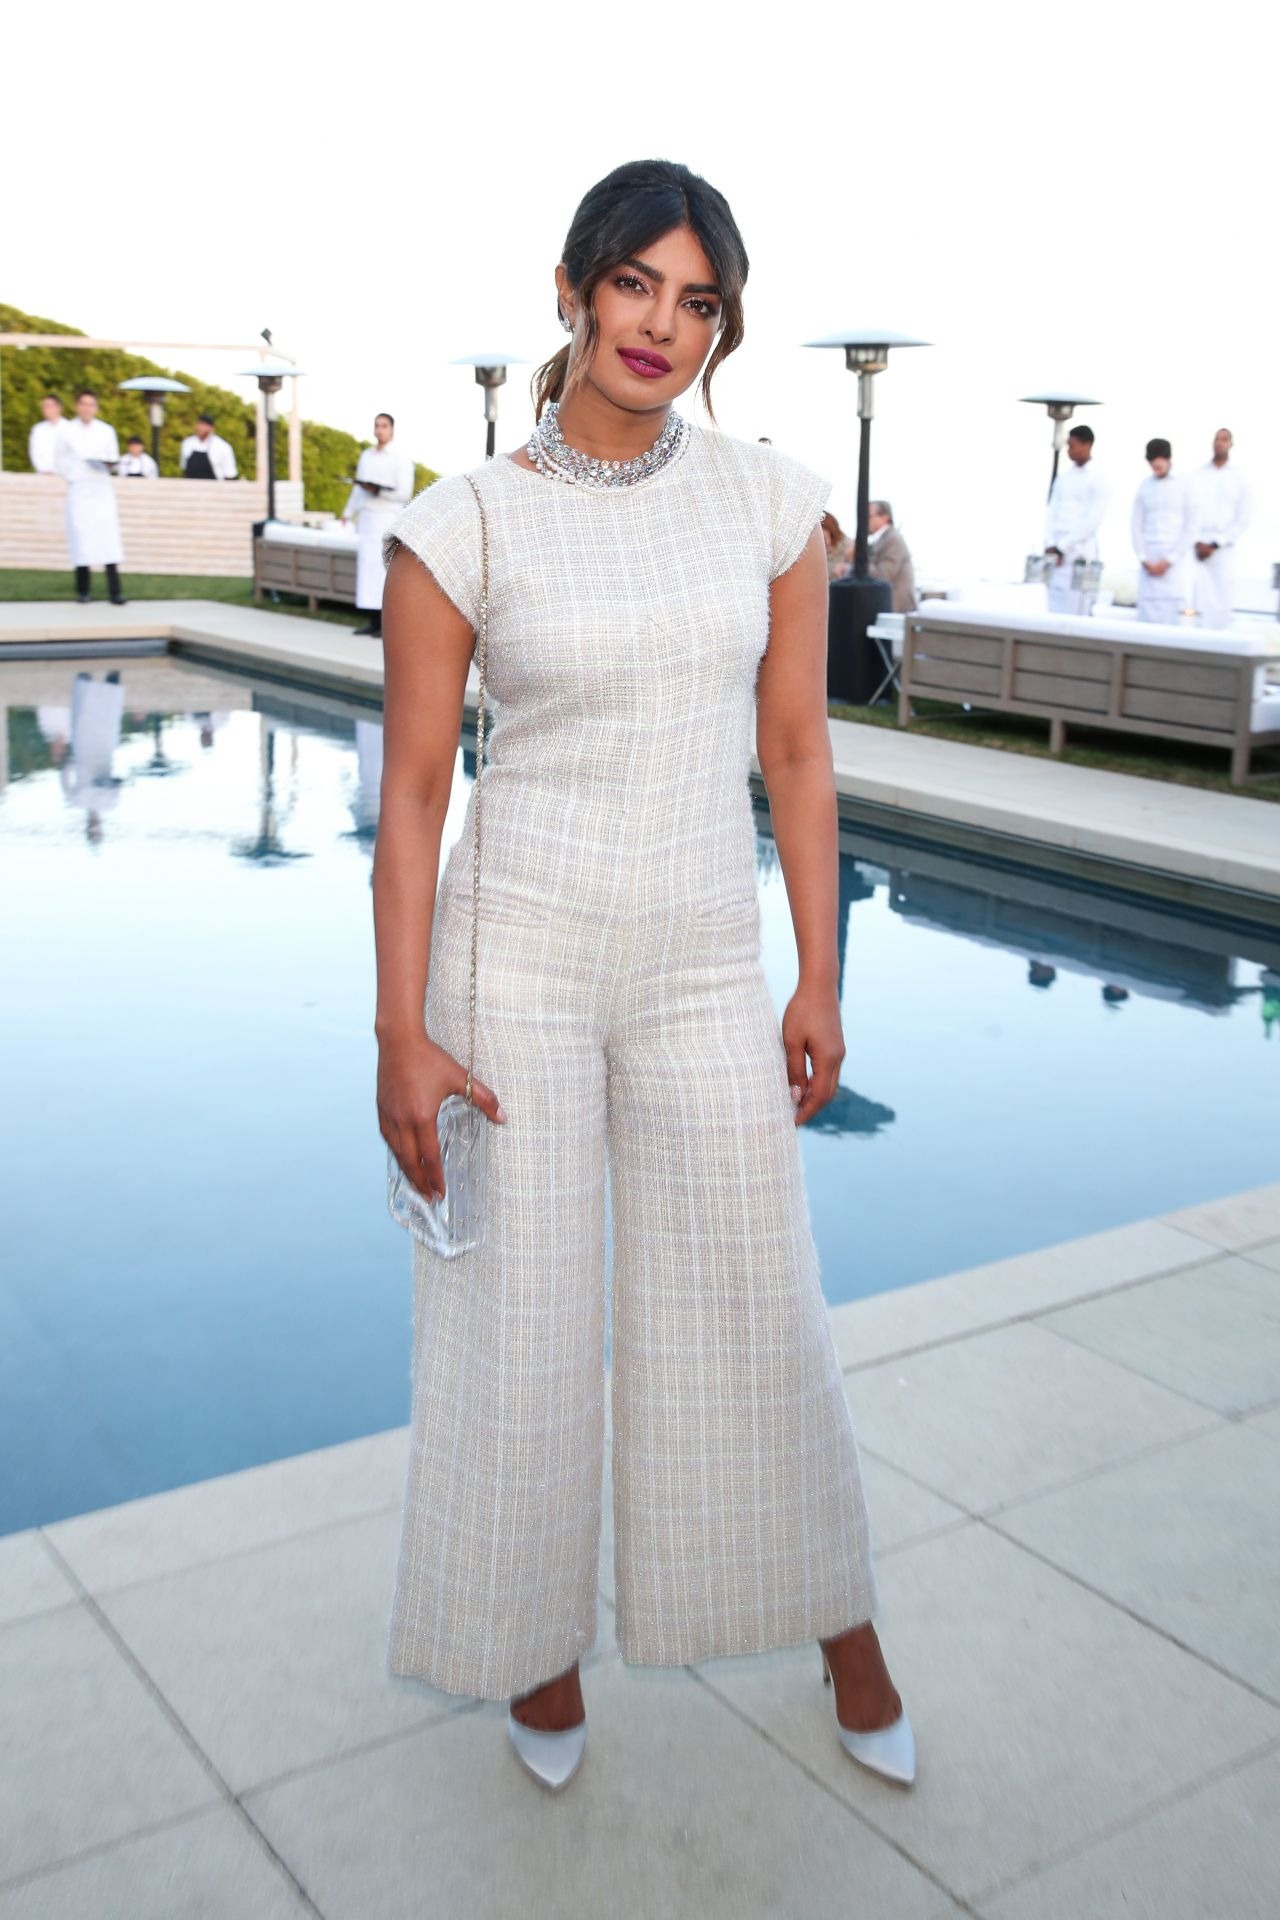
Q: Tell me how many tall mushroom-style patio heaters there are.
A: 5